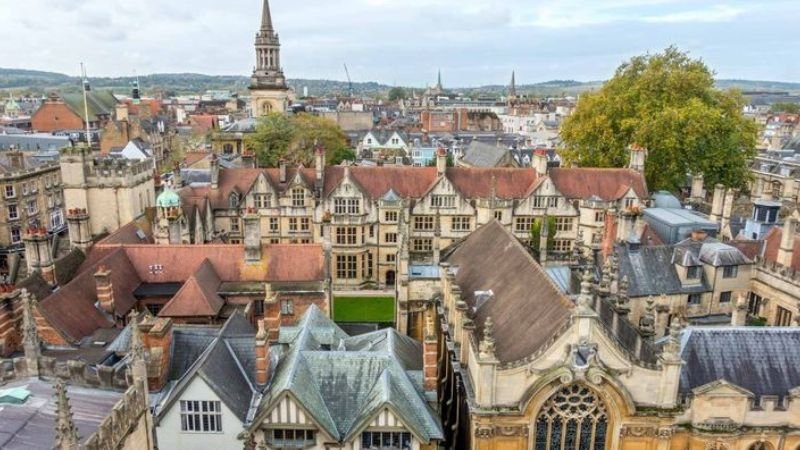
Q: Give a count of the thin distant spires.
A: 2